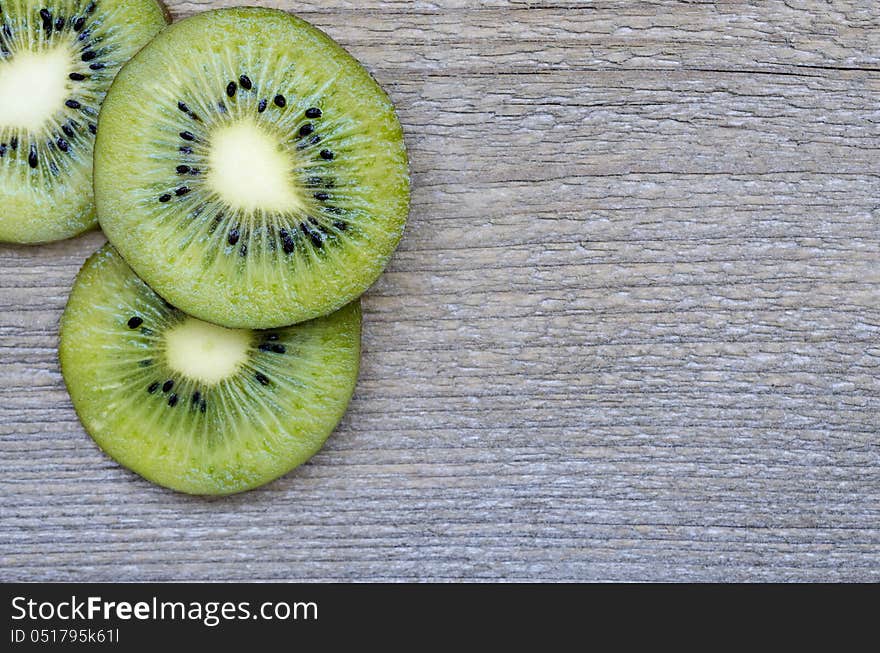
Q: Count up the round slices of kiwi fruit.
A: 3